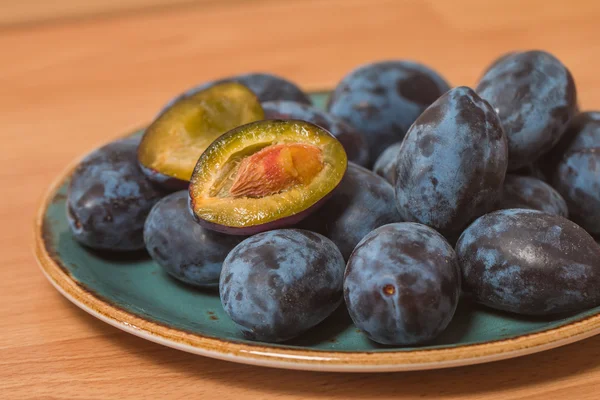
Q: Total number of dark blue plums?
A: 14